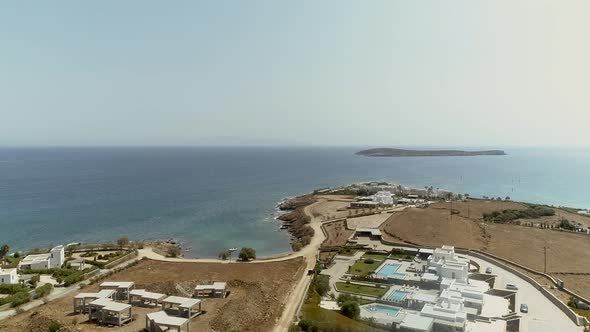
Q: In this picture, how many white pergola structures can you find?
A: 7